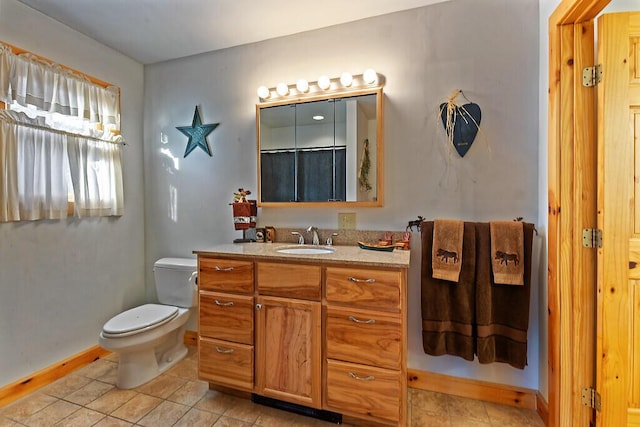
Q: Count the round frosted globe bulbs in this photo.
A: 6